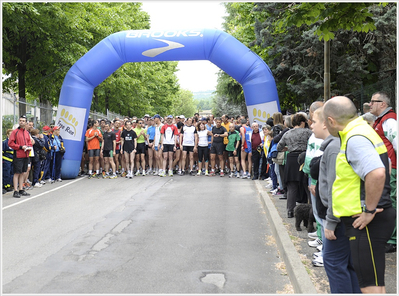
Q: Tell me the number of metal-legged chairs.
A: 0